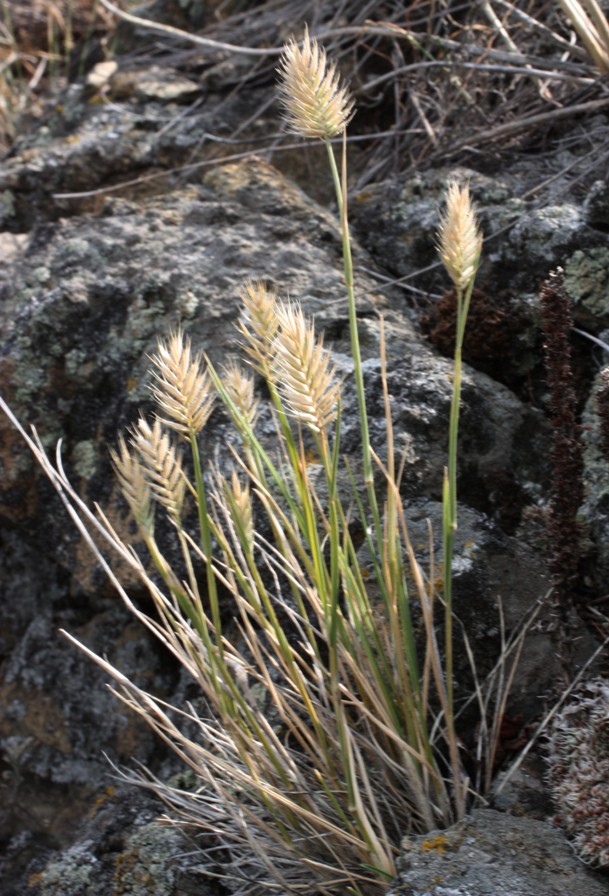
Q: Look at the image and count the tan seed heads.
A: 9